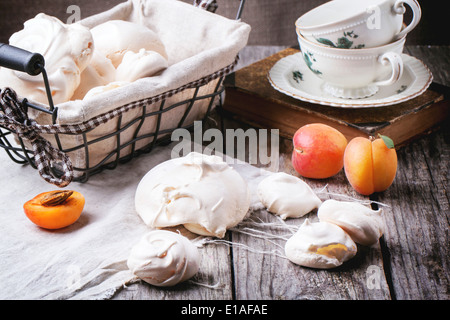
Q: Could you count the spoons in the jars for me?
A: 0